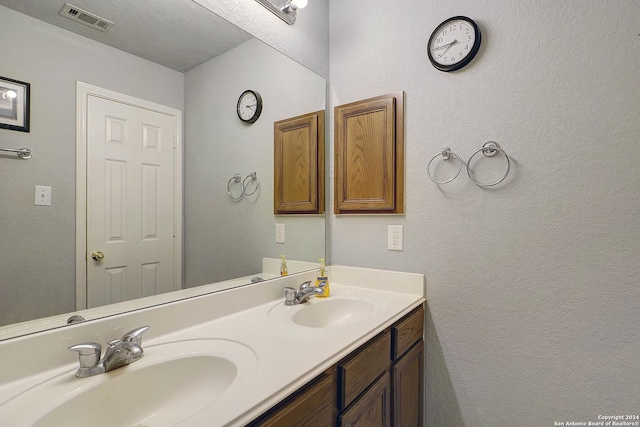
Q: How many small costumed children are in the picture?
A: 0